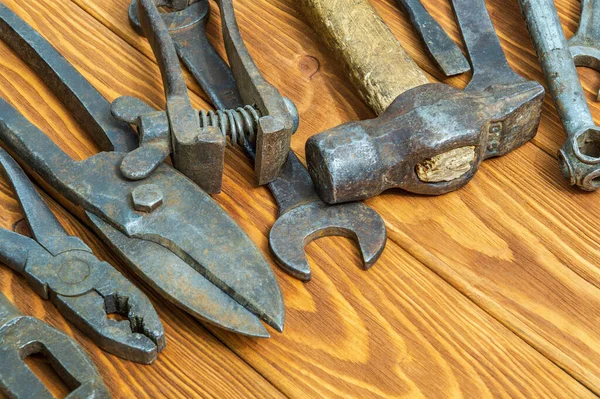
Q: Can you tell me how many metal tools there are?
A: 10